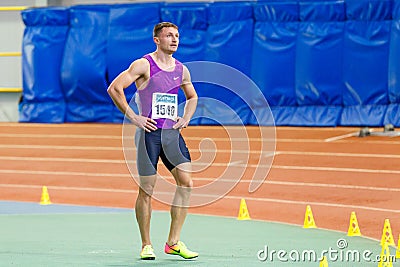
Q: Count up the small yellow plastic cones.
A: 8